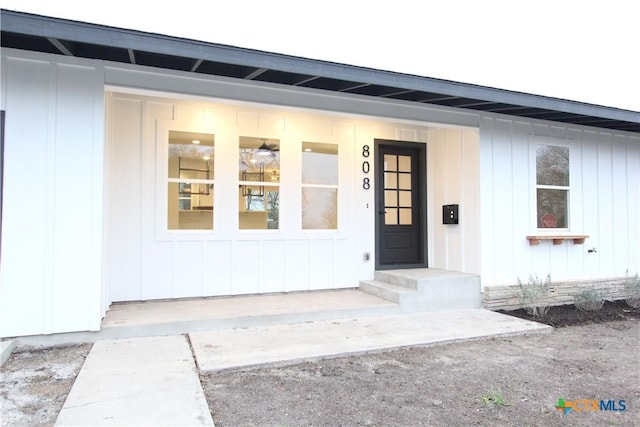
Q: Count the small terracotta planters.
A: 0